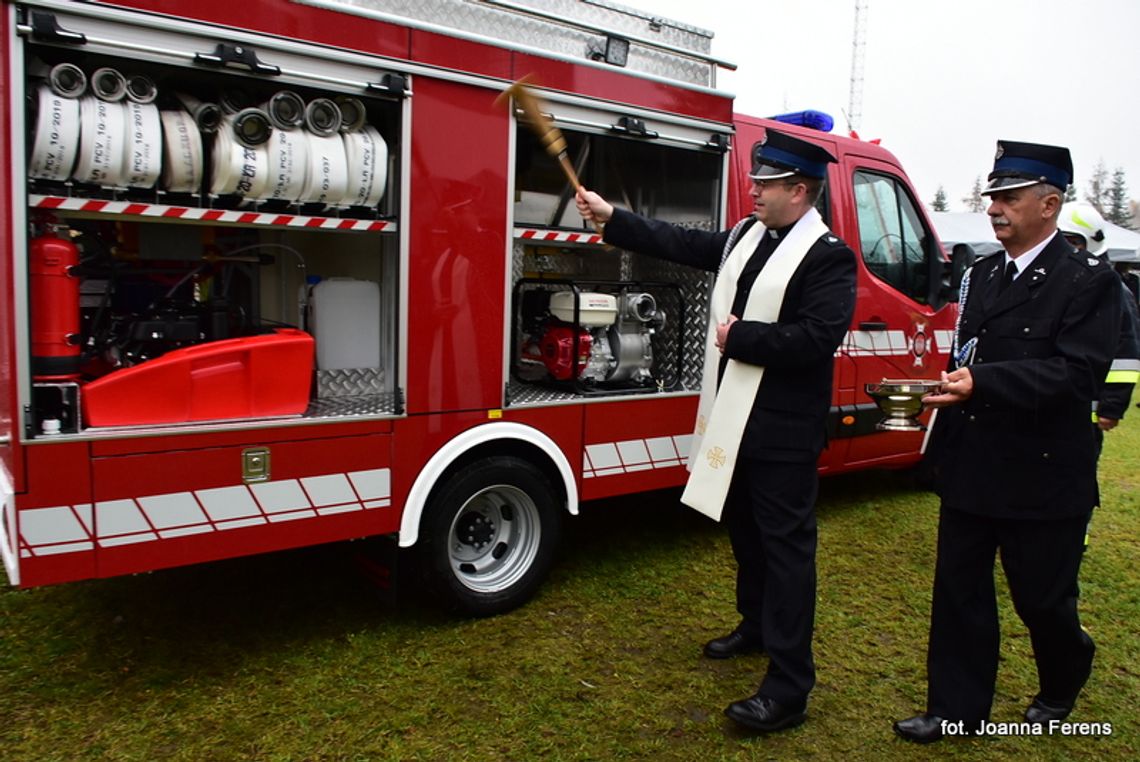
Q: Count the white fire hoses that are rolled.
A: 8